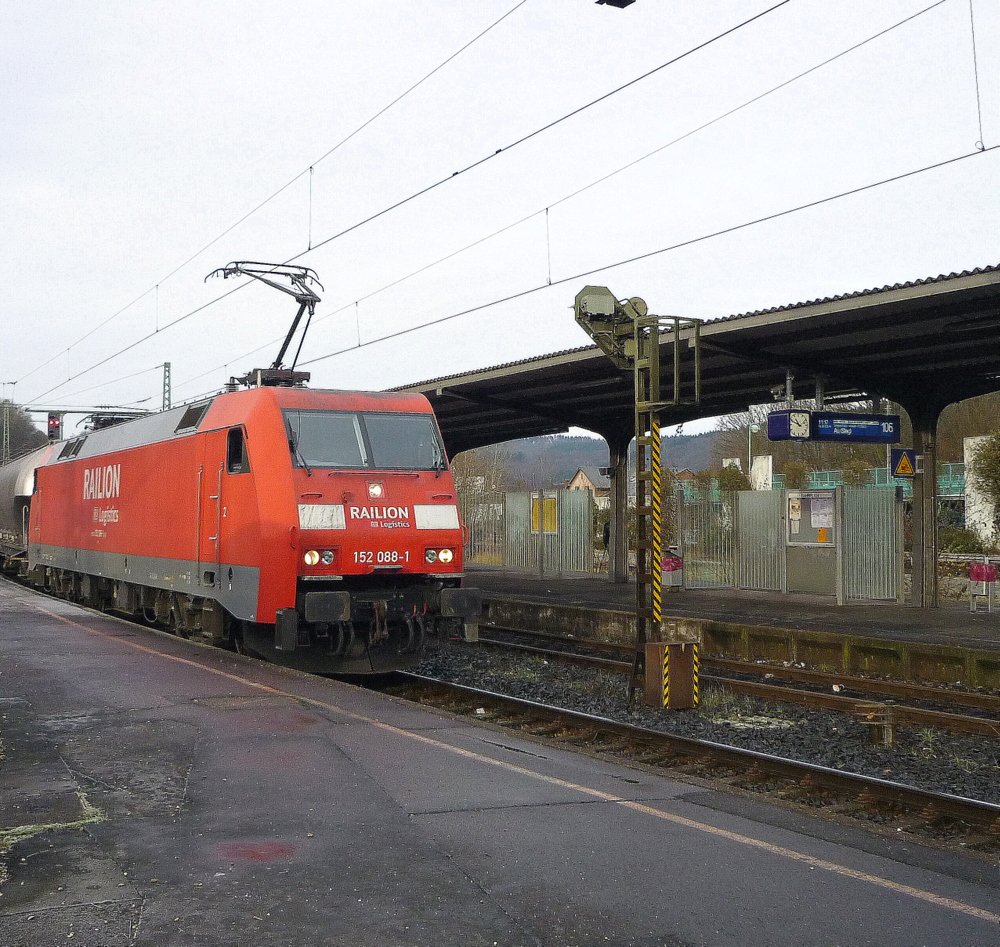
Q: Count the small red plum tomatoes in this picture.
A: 0